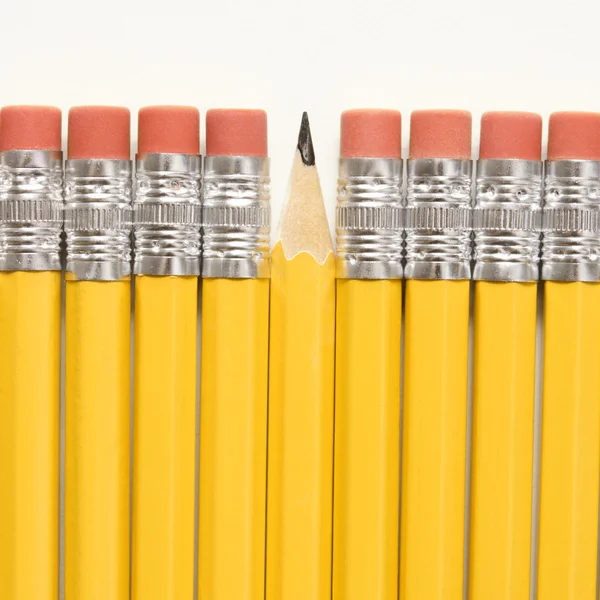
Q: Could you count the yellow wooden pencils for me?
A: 9